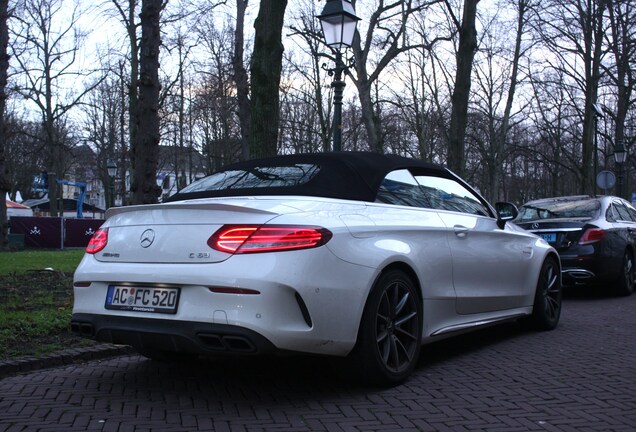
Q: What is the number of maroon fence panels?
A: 2